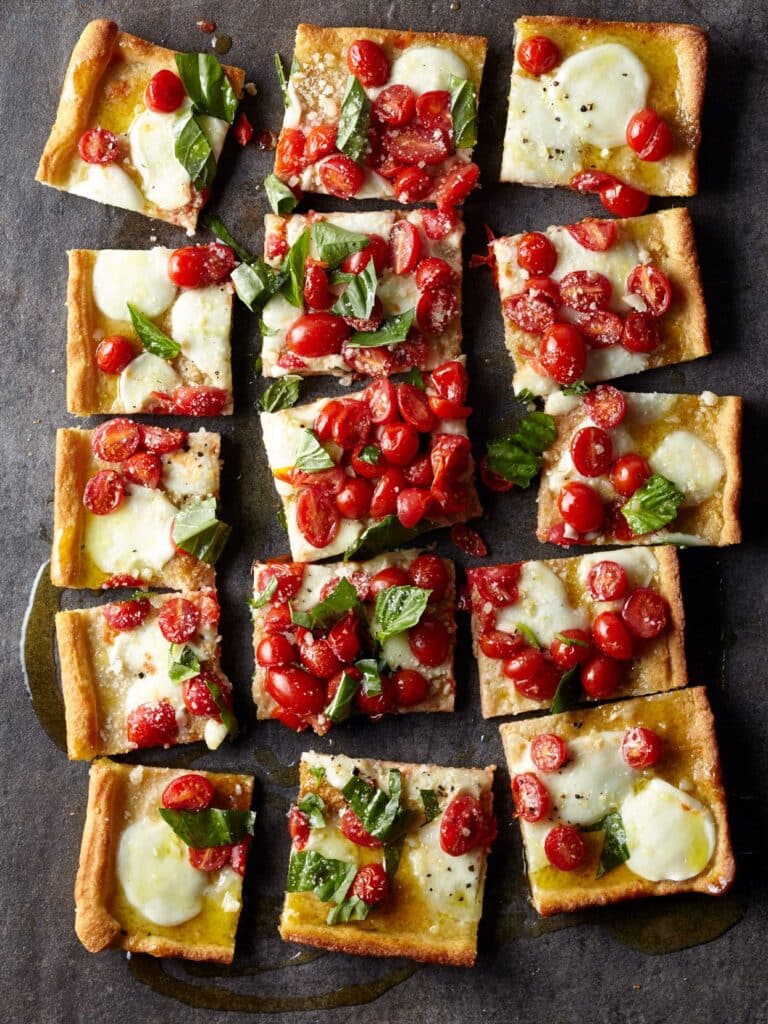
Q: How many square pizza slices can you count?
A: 15